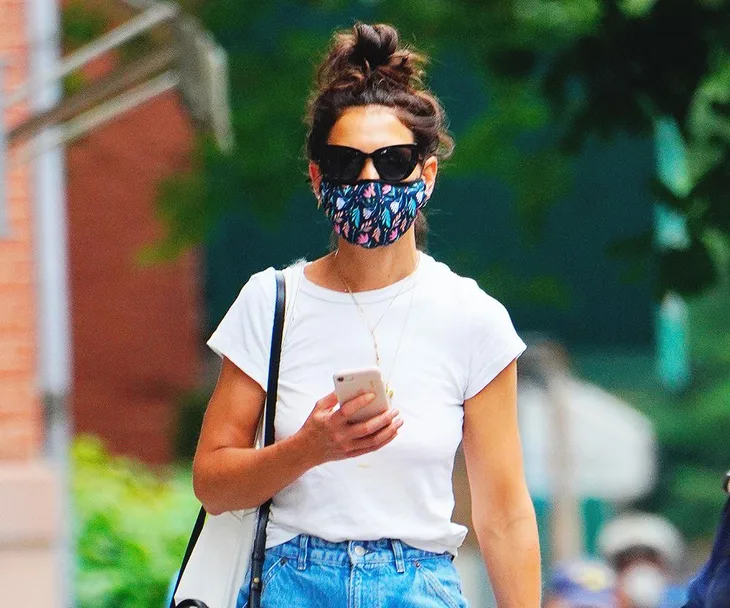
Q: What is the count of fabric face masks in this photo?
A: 1